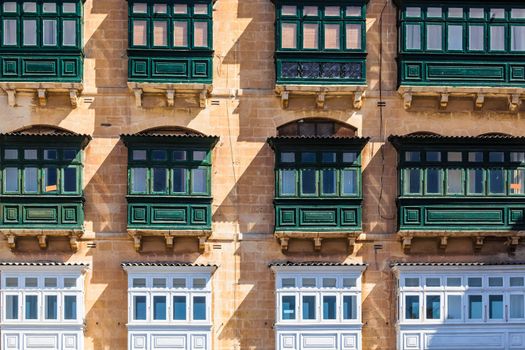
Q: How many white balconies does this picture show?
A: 4